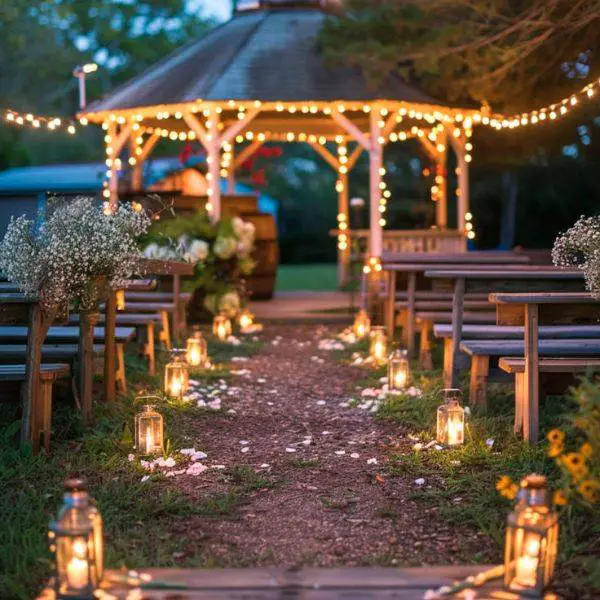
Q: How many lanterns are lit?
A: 11